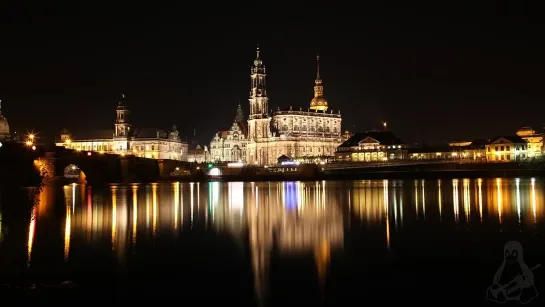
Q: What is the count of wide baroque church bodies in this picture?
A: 1